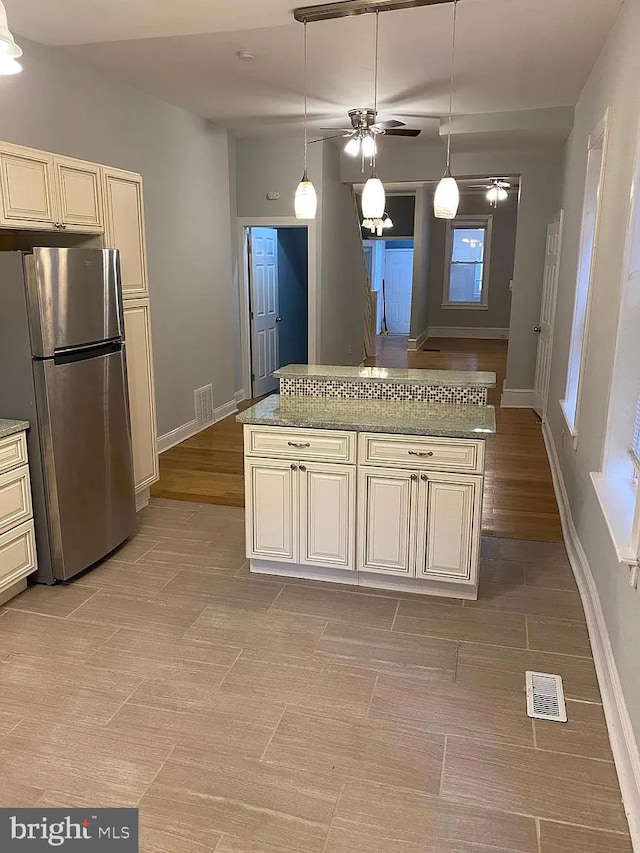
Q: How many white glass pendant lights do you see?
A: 3